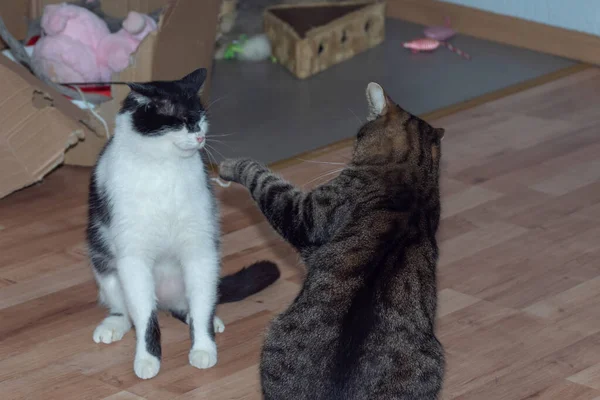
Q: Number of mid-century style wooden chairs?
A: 0